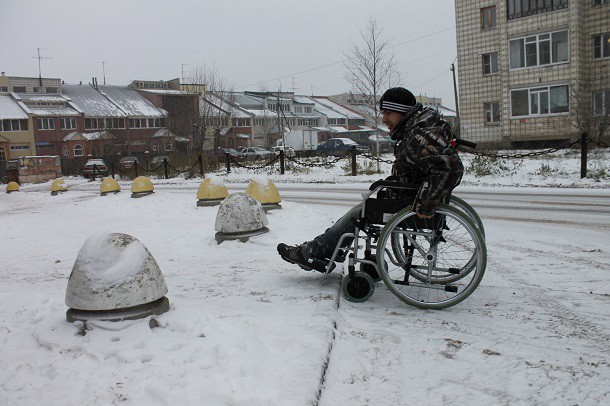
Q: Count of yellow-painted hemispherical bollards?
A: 6